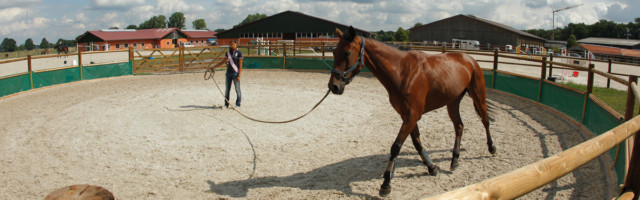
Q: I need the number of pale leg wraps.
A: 2